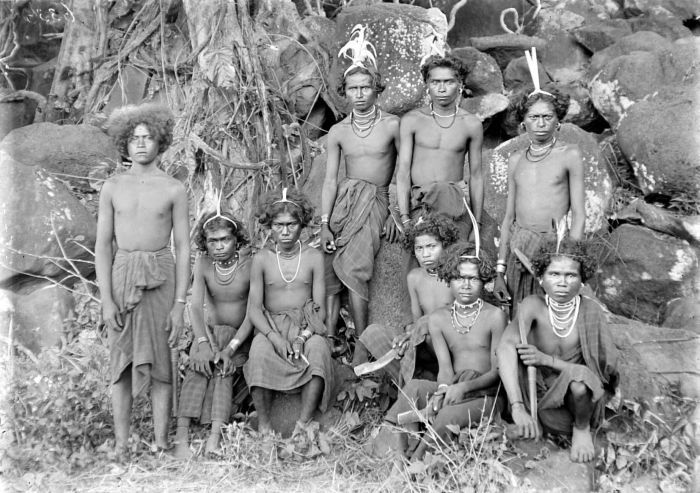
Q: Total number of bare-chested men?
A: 9